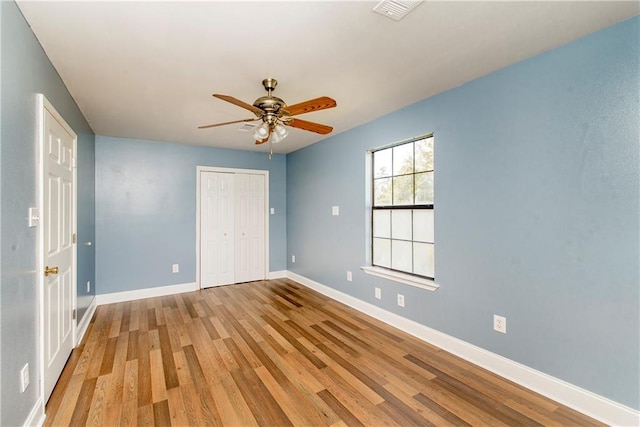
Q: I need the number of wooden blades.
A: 5